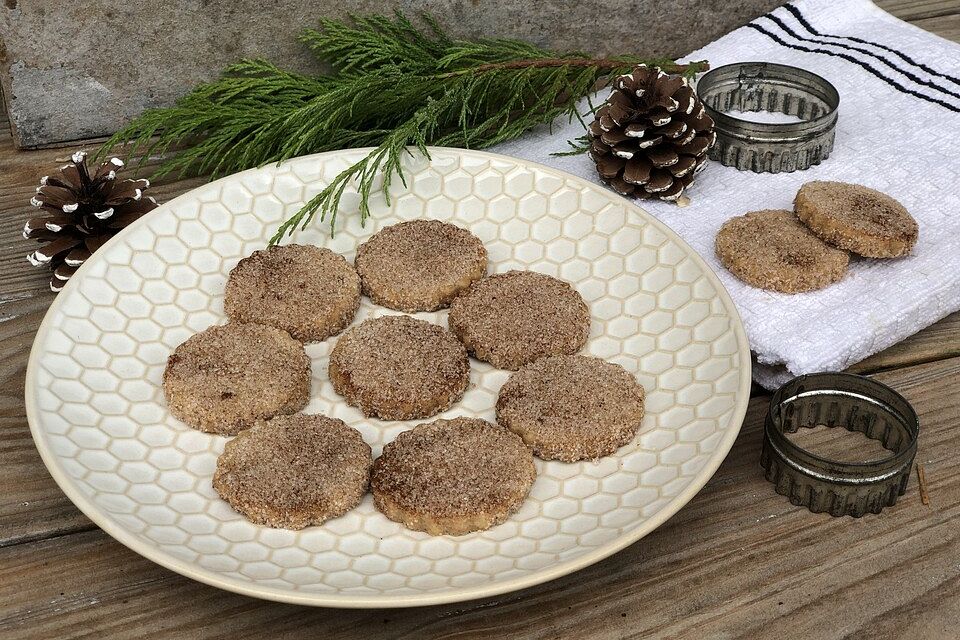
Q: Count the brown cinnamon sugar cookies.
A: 10